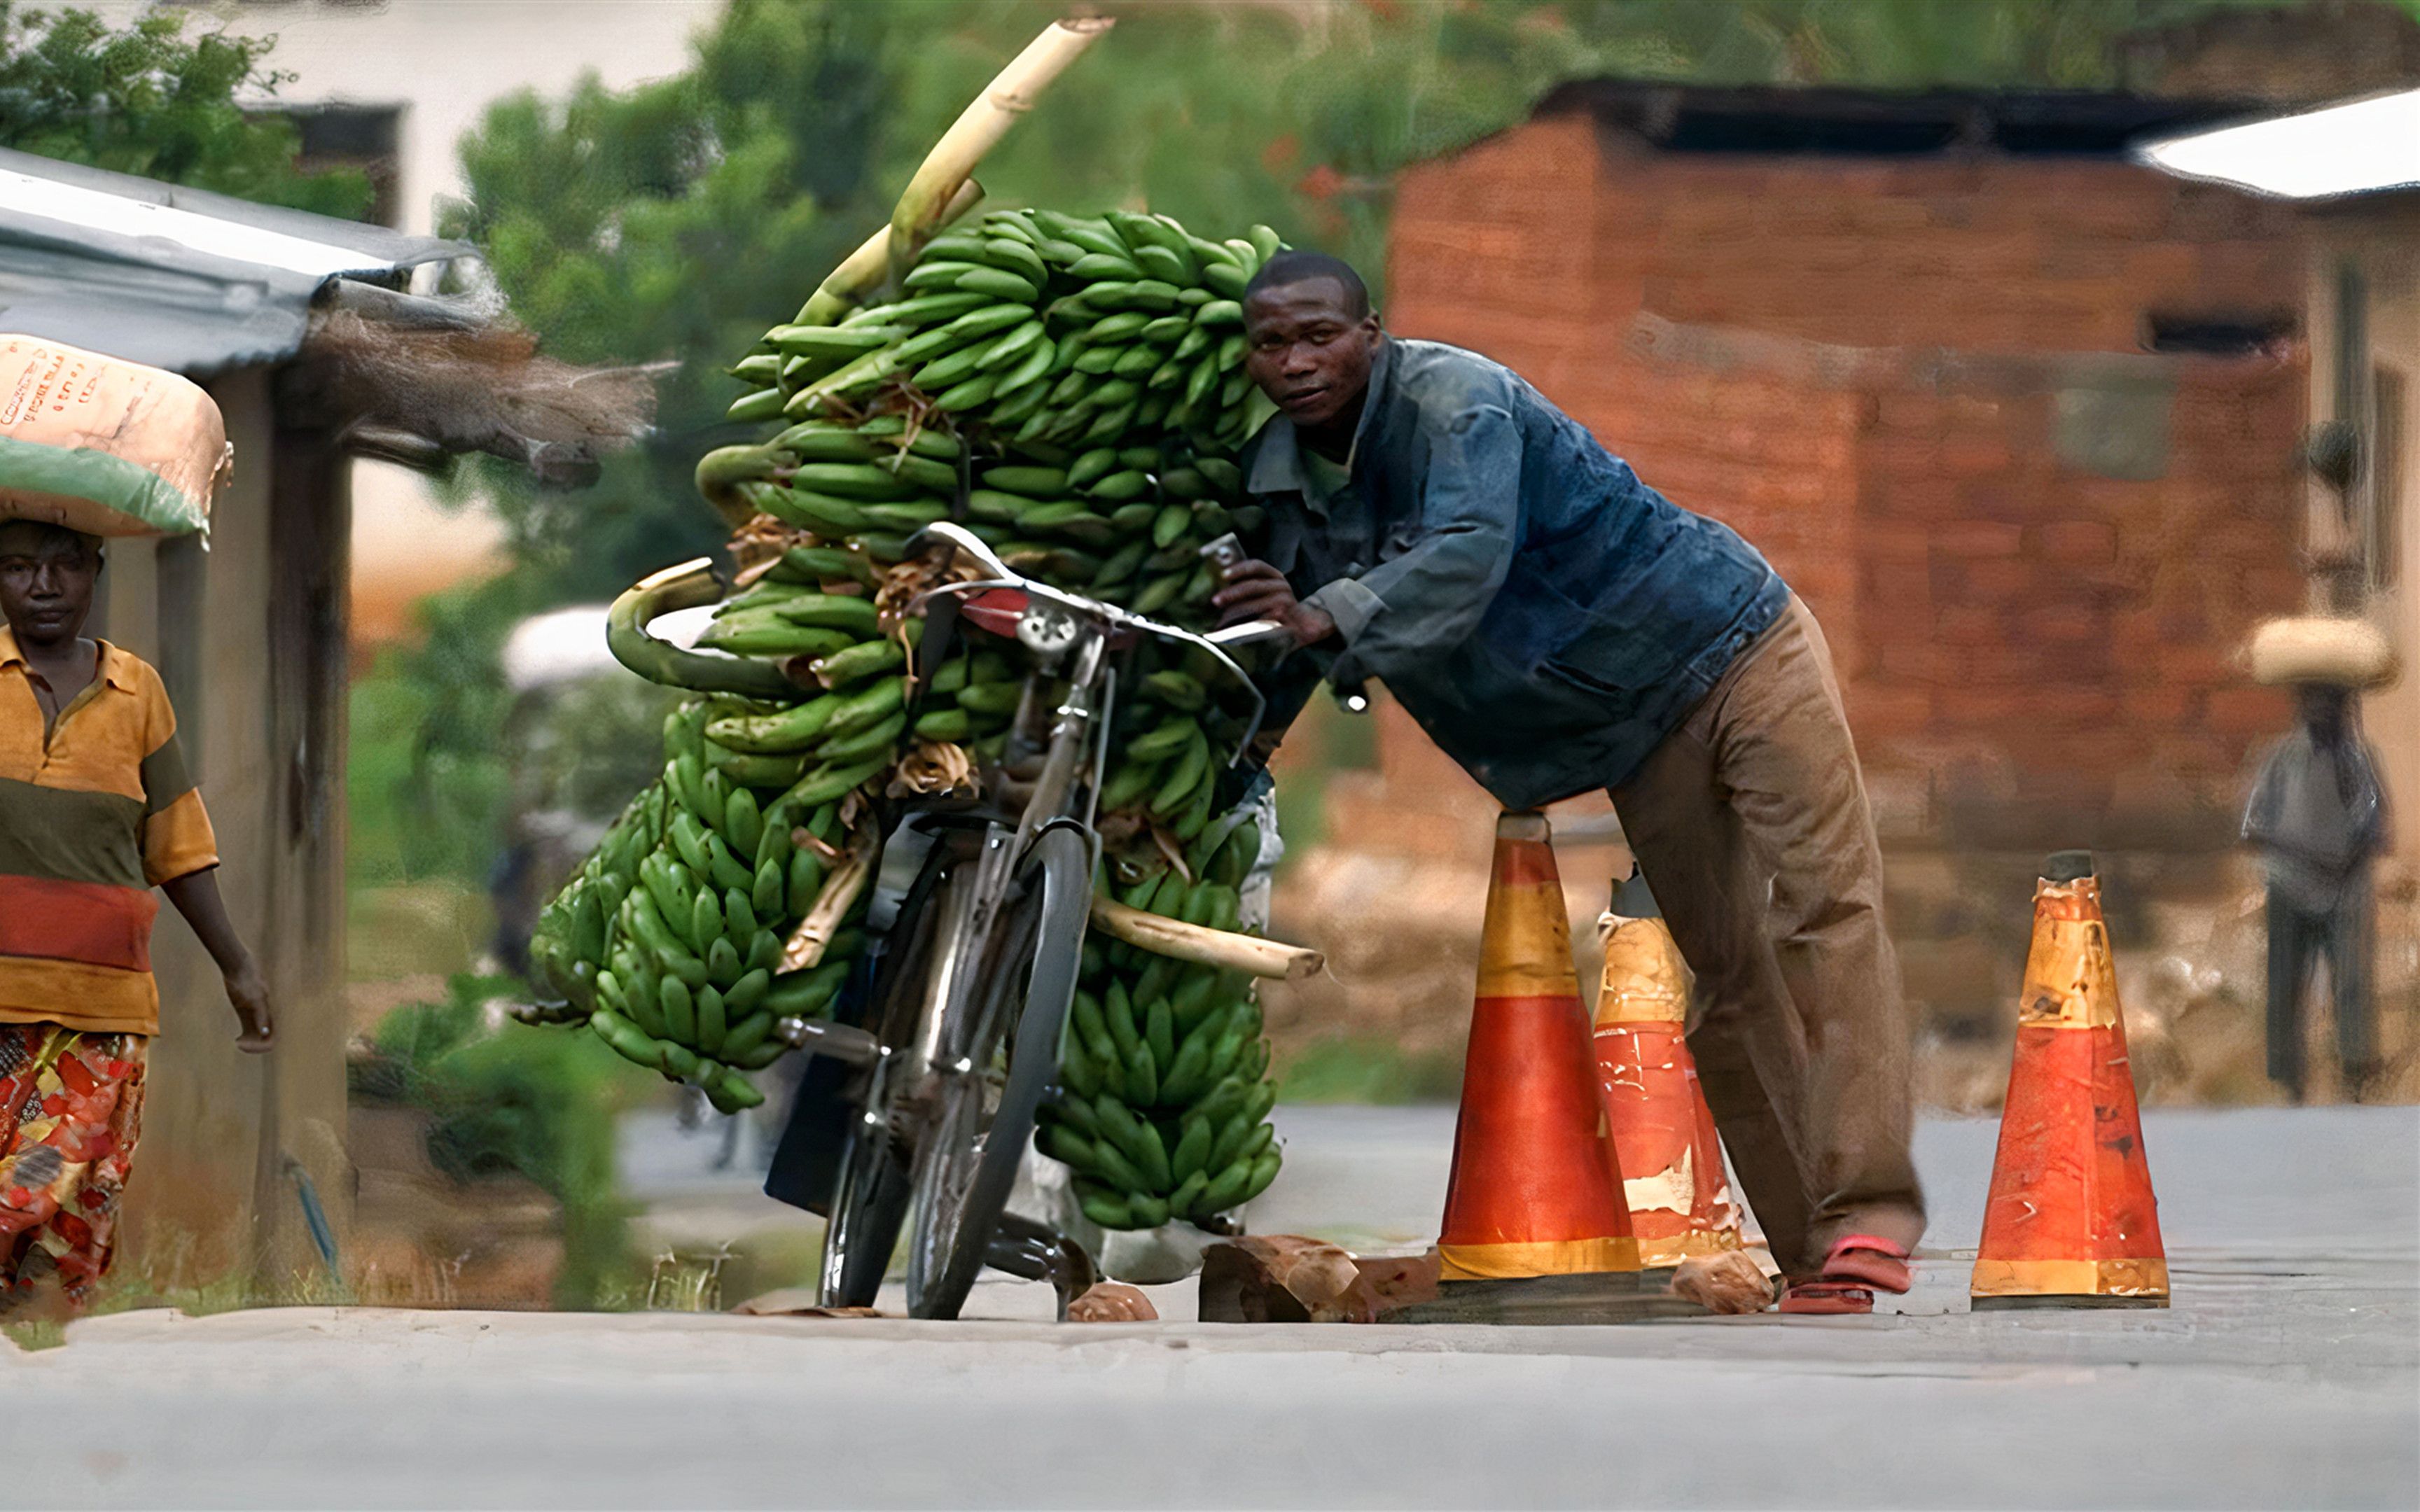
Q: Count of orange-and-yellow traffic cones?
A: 3